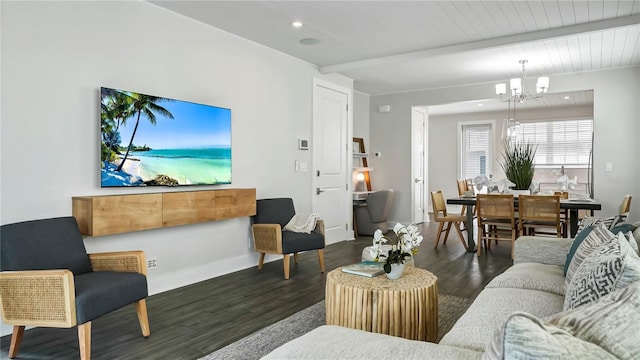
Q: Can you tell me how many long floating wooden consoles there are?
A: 1